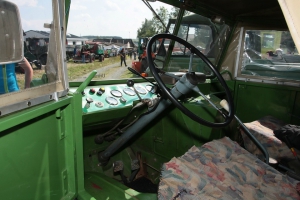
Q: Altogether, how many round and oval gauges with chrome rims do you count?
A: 5